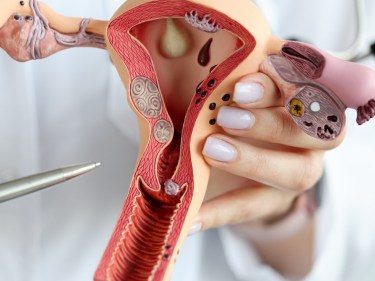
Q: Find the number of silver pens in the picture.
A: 1